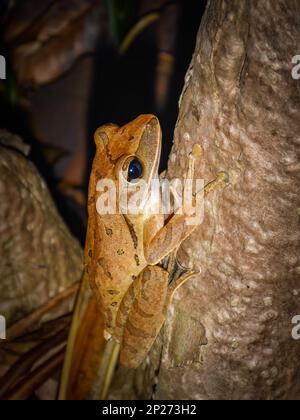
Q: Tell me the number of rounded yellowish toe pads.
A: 2